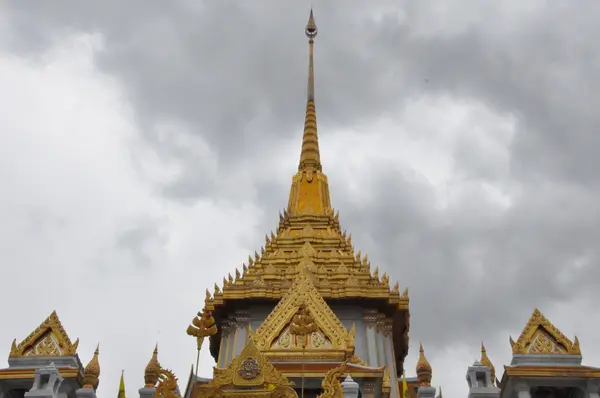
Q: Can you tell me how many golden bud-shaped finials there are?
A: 4